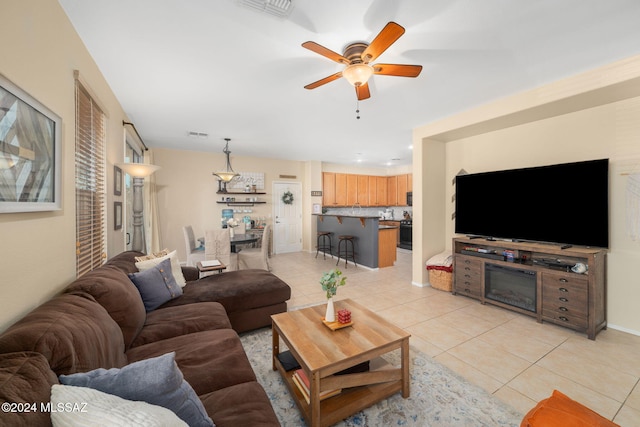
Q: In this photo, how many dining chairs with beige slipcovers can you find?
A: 4